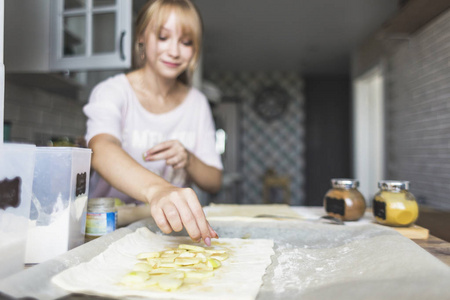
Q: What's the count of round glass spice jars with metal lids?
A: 2